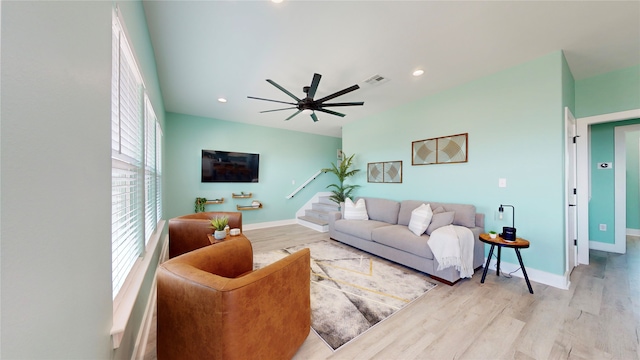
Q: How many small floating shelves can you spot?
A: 3